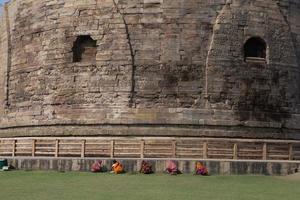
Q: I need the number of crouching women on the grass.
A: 5